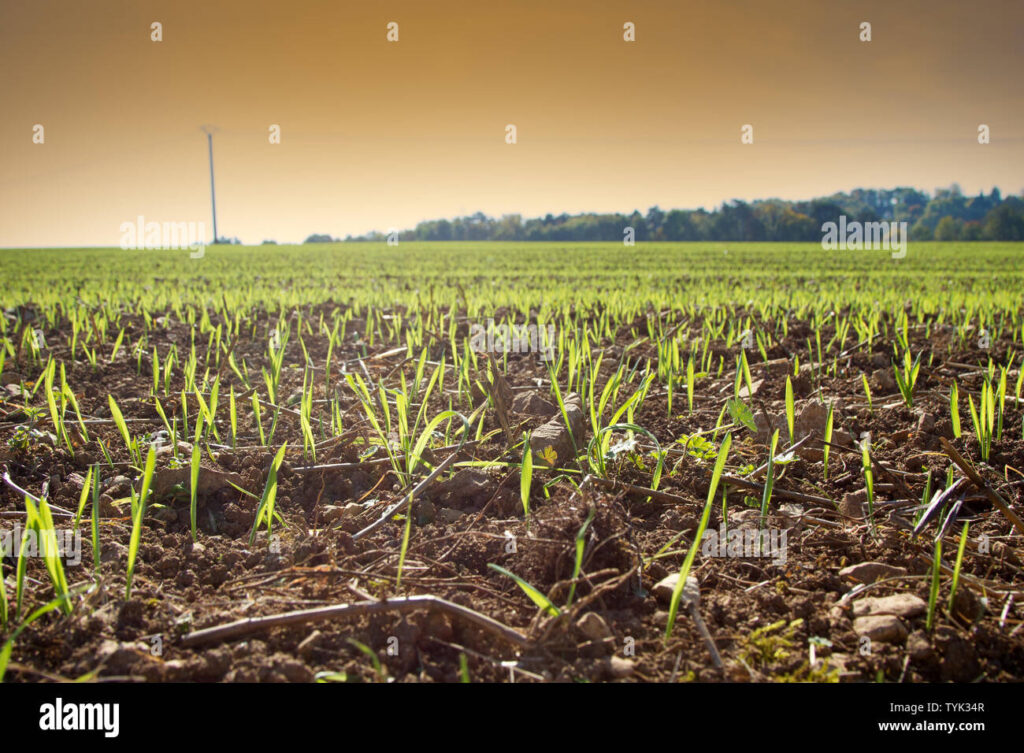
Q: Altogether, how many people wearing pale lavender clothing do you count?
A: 0